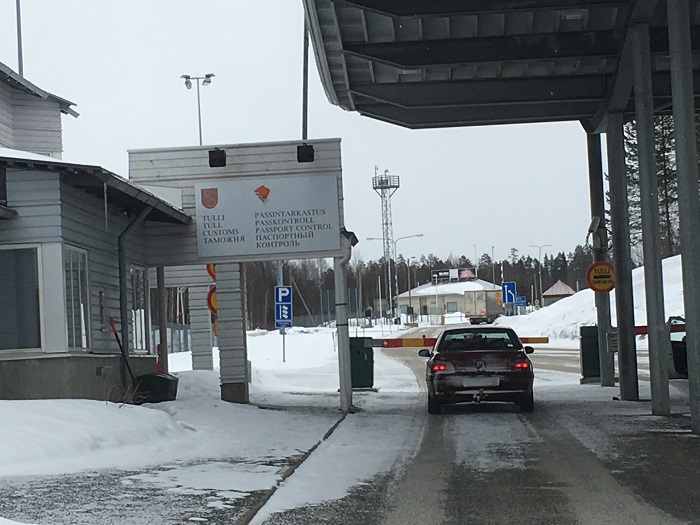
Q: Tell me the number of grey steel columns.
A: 4